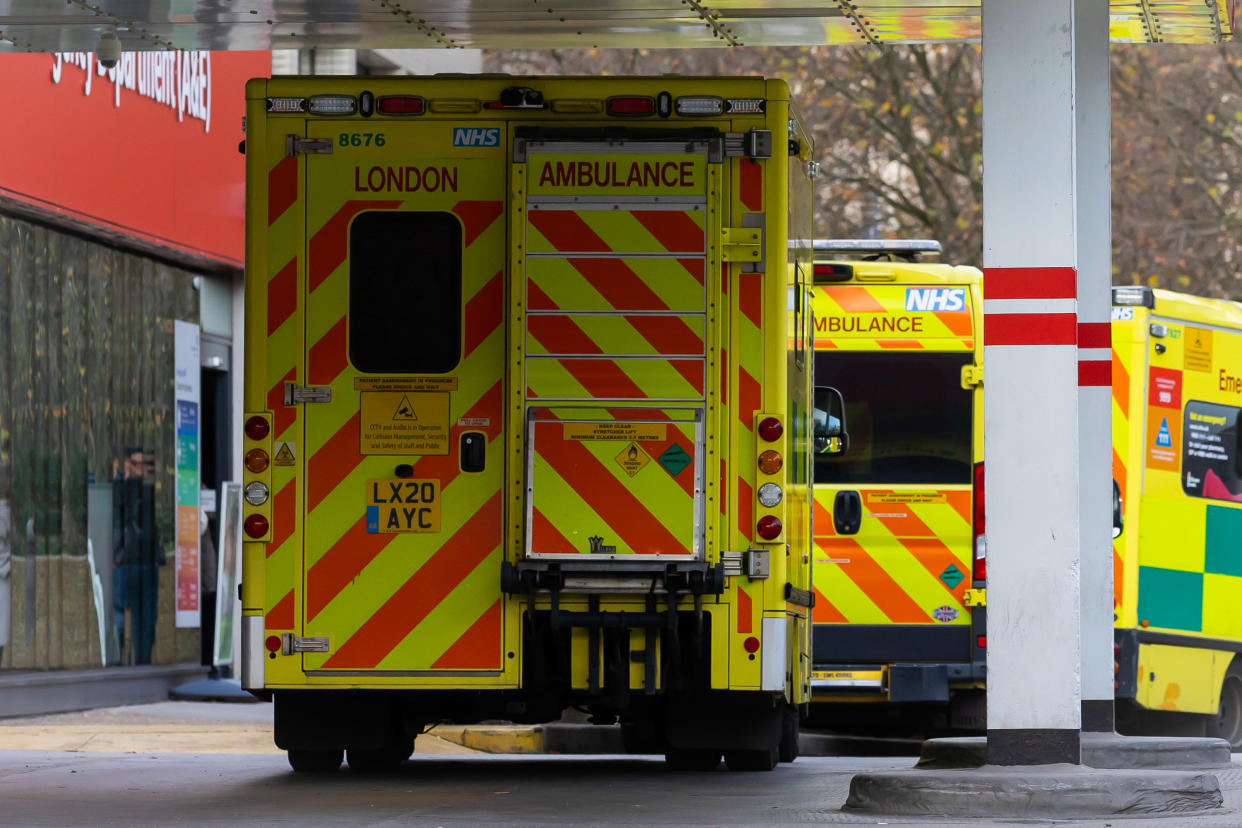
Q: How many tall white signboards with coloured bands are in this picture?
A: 1